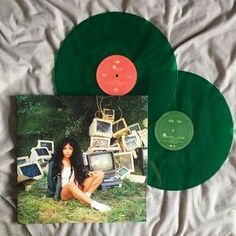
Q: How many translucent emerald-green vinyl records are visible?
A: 2